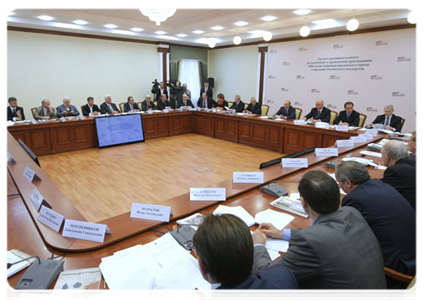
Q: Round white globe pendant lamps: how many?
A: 6